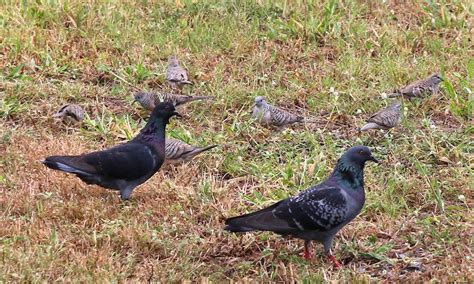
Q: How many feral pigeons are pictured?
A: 2